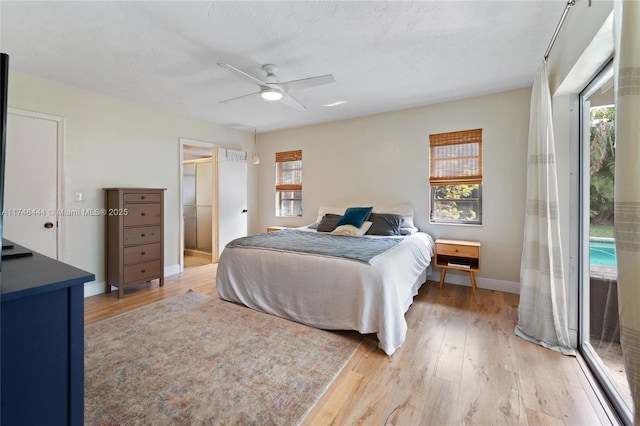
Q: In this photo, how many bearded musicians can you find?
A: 0